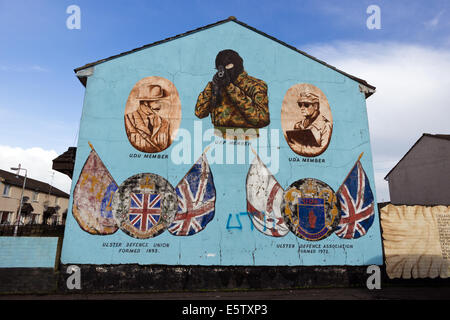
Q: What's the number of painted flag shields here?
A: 2